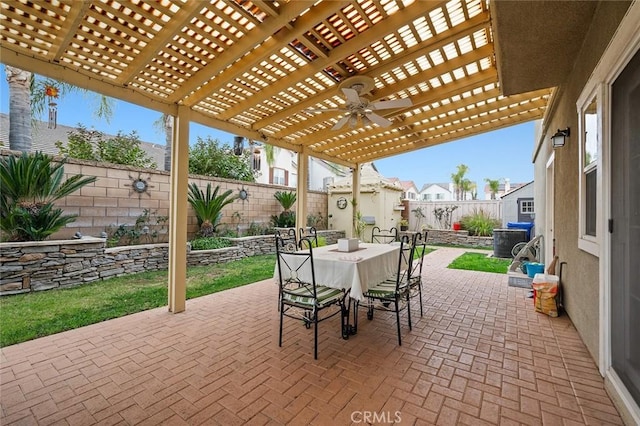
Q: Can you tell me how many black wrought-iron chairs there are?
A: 6